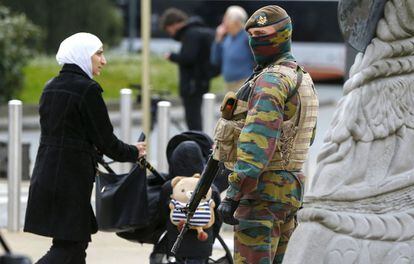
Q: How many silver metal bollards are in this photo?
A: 4